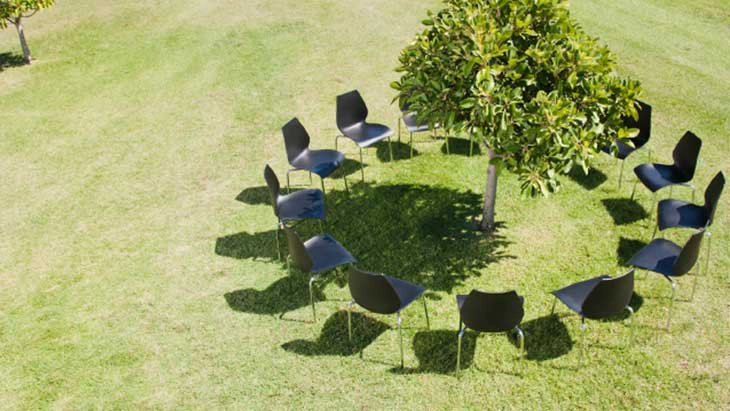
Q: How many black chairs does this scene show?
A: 12